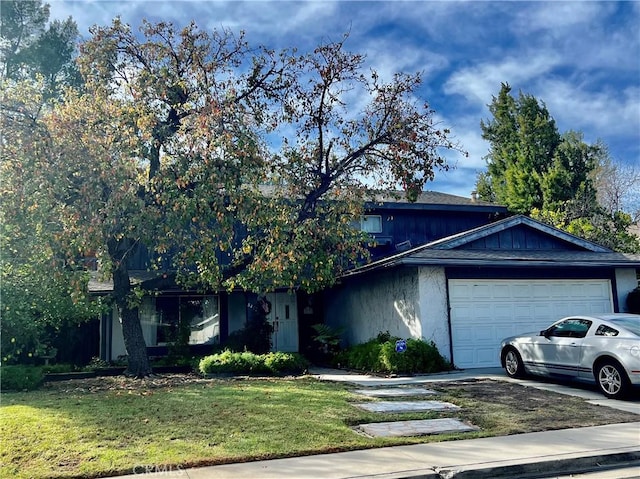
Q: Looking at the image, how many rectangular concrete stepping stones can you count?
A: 3